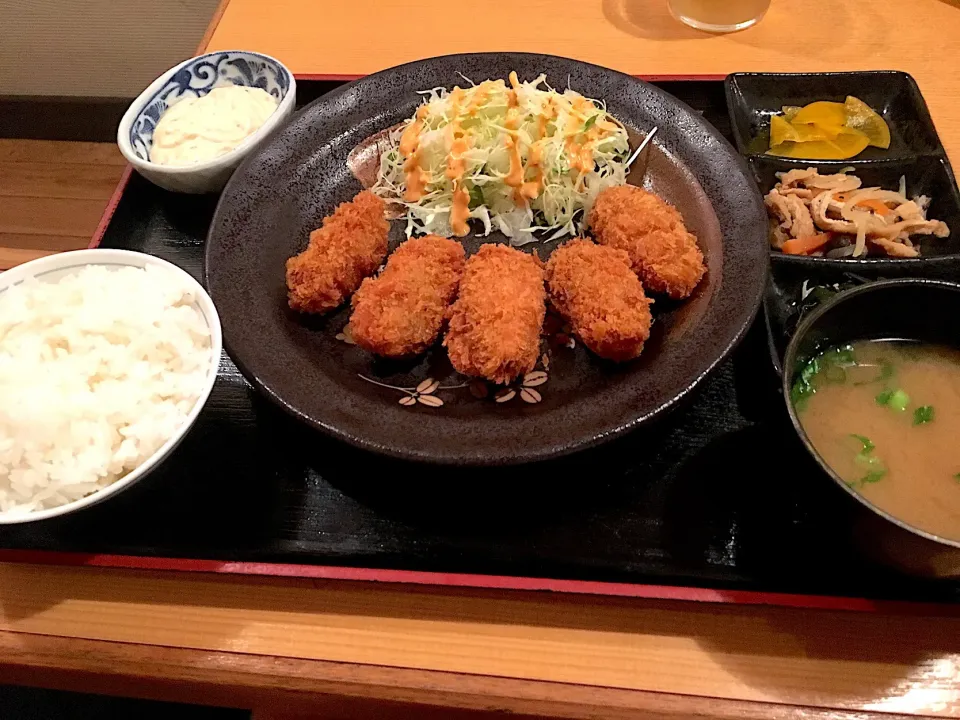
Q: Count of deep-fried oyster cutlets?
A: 5